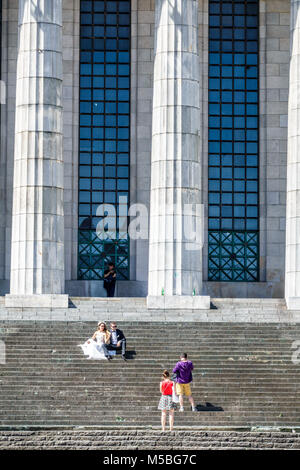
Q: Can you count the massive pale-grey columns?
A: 3